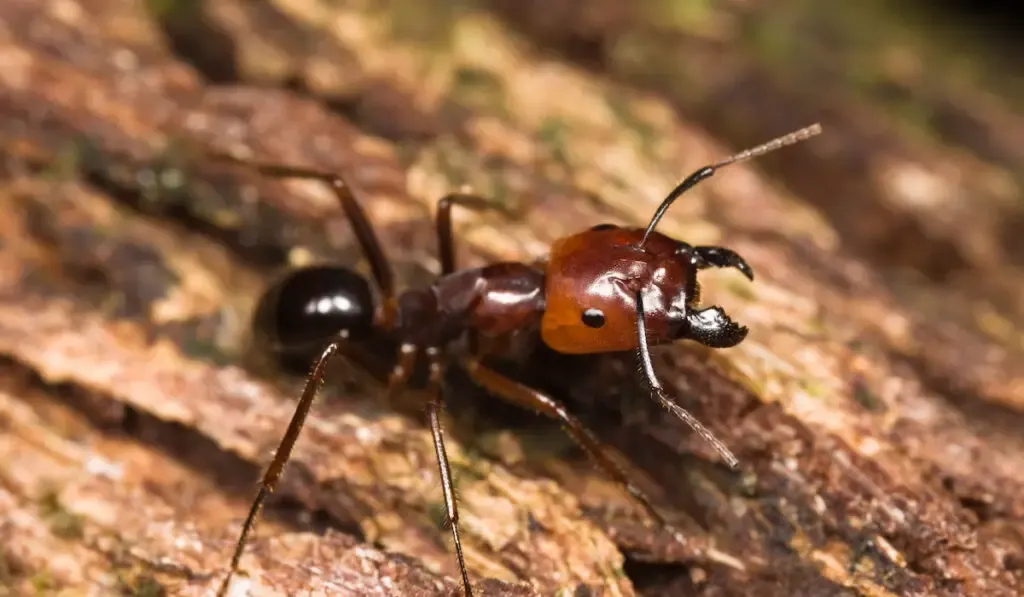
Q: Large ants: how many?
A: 1